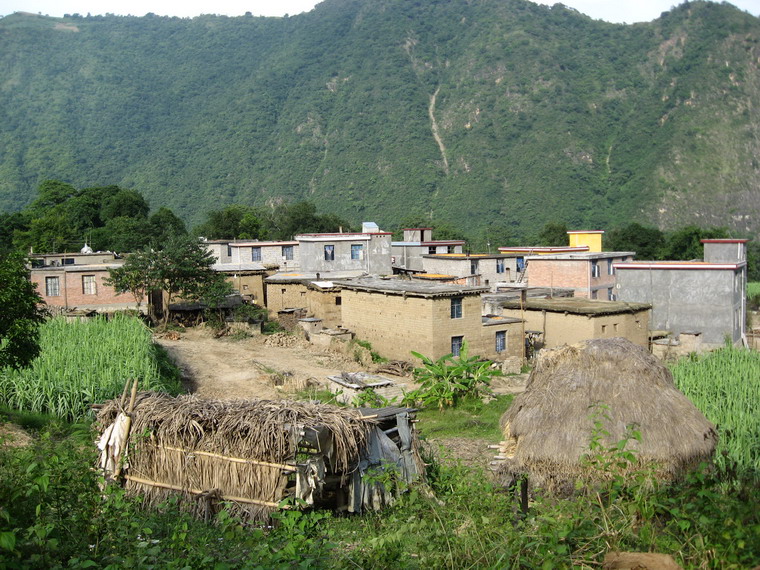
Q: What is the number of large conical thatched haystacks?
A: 1